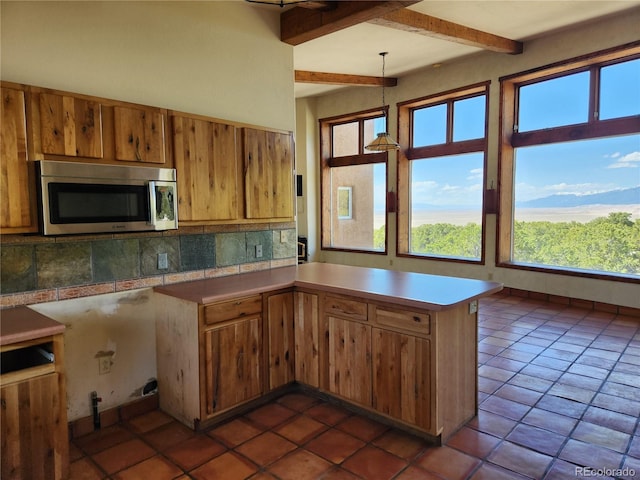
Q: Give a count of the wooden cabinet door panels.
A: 11